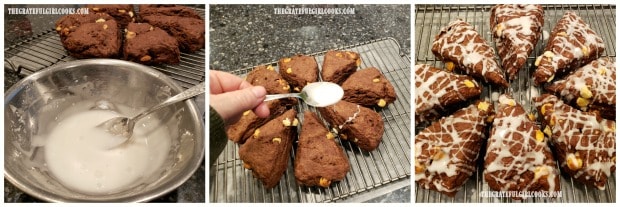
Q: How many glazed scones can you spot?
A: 8